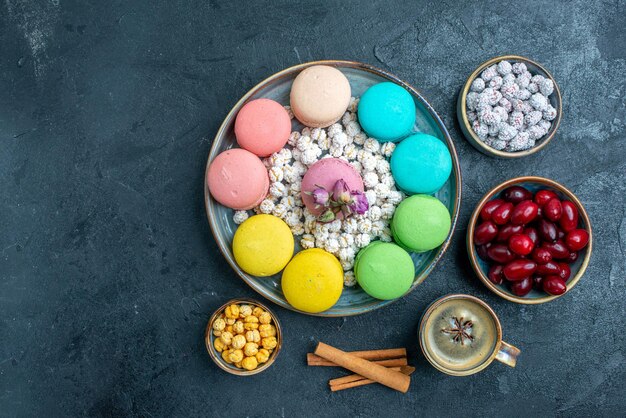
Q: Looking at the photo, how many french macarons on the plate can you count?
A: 10